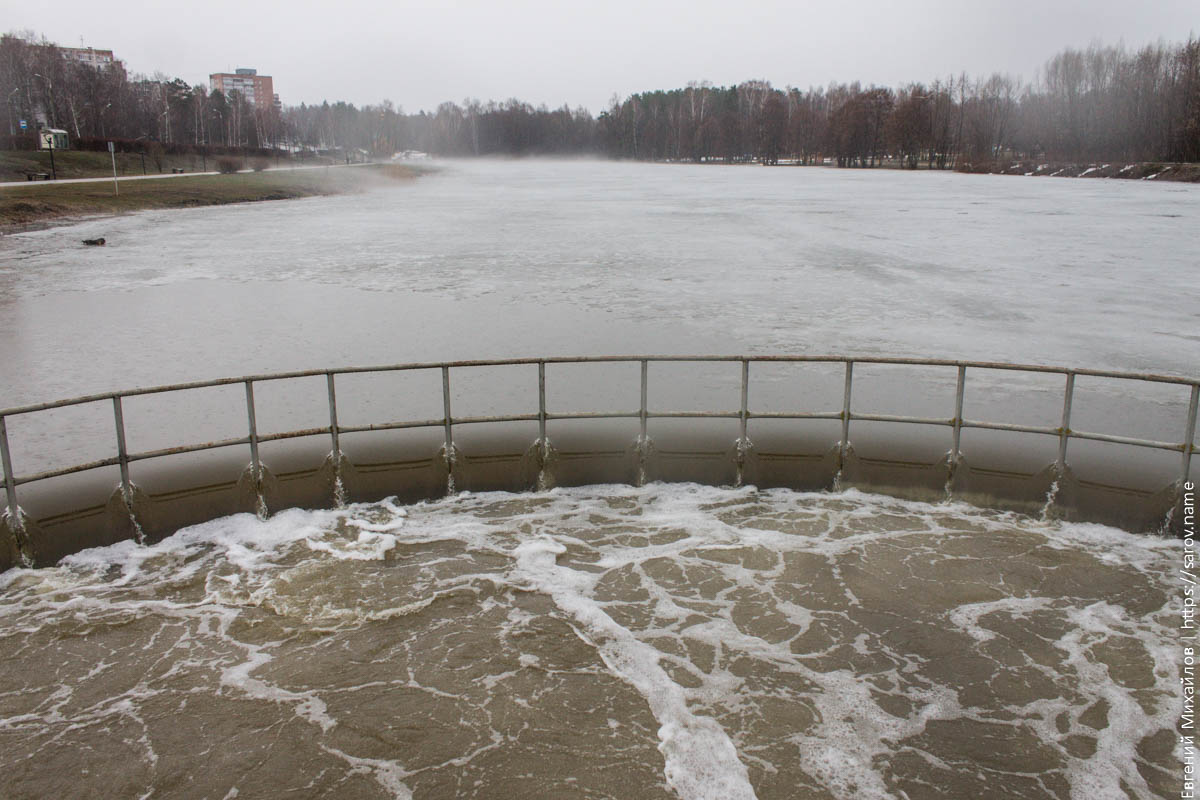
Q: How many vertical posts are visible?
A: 12